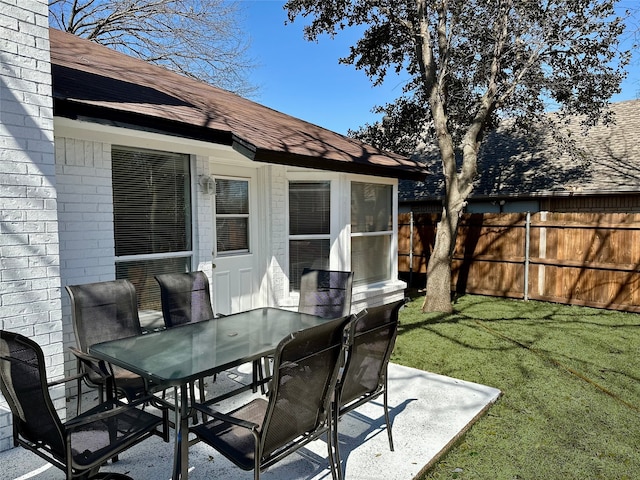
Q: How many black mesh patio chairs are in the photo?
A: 6